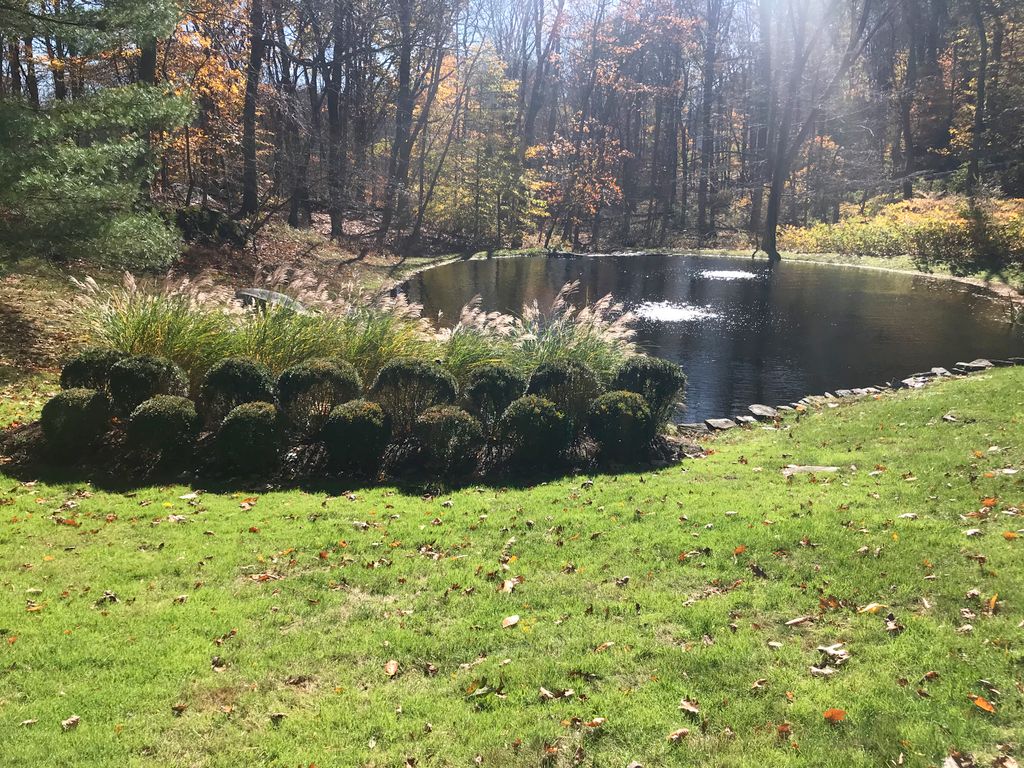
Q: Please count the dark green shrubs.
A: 15